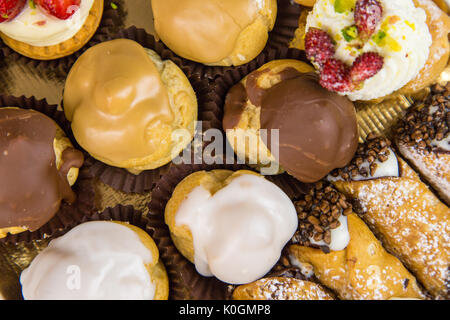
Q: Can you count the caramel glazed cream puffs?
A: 2